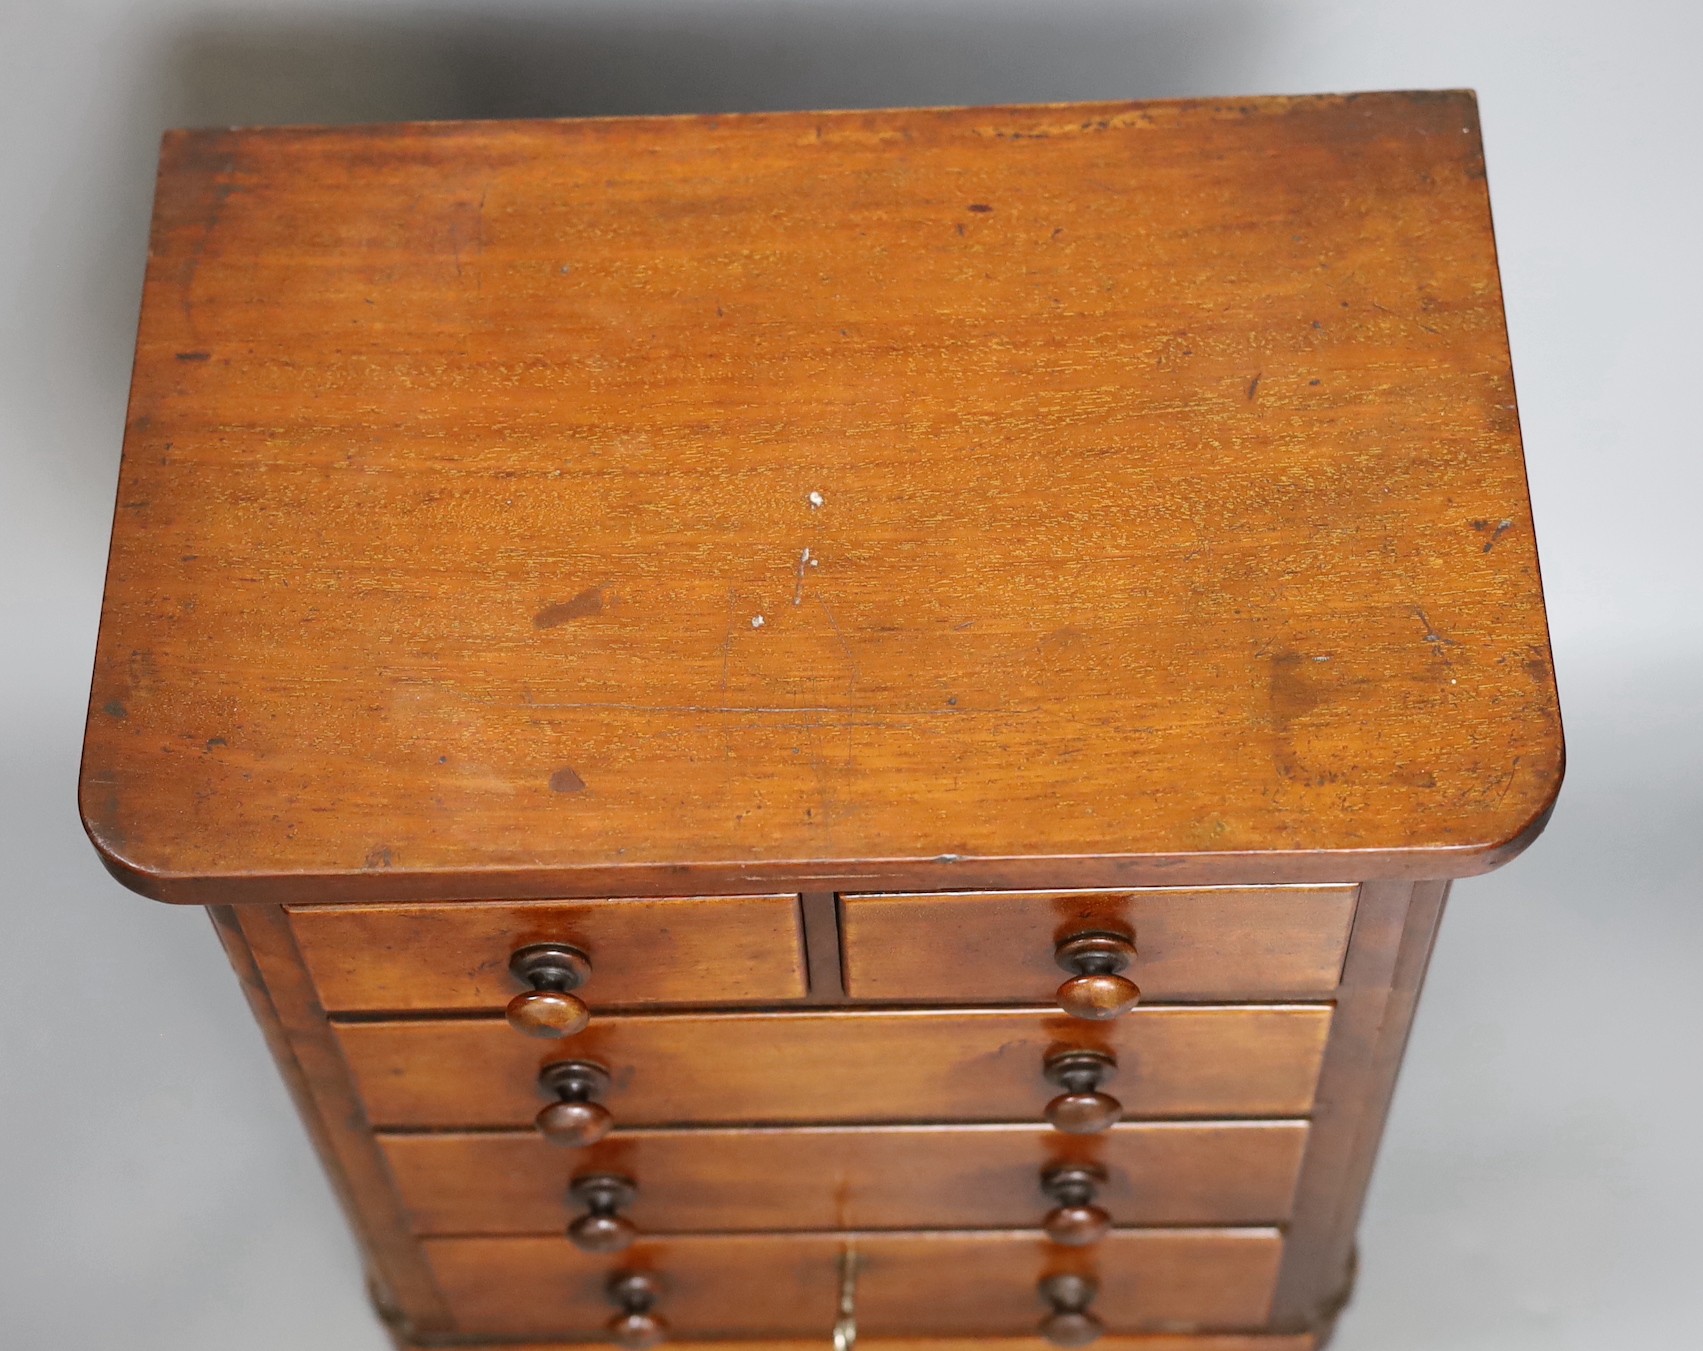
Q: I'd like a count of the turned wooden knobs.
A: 8